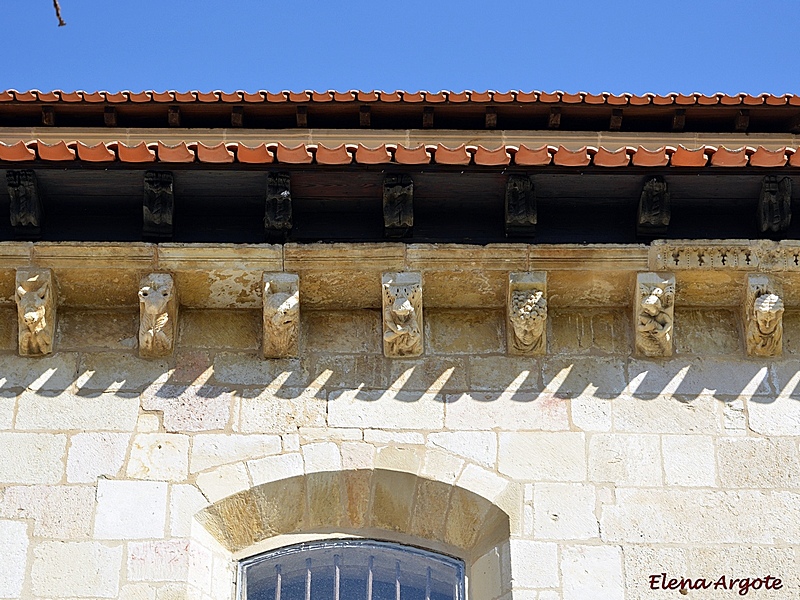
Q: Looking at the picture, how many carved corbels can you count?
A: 7